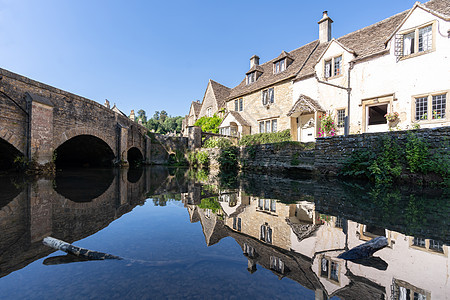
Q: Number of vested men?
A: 0